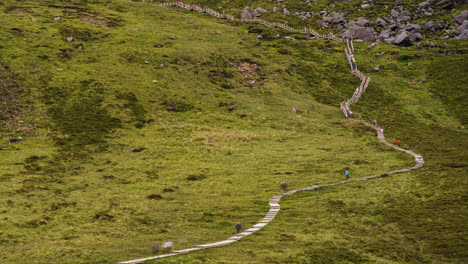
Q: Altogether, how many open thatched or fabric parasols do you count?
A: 0